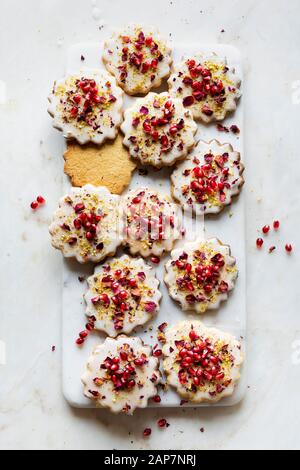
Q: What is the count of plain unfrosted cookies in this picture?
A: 1